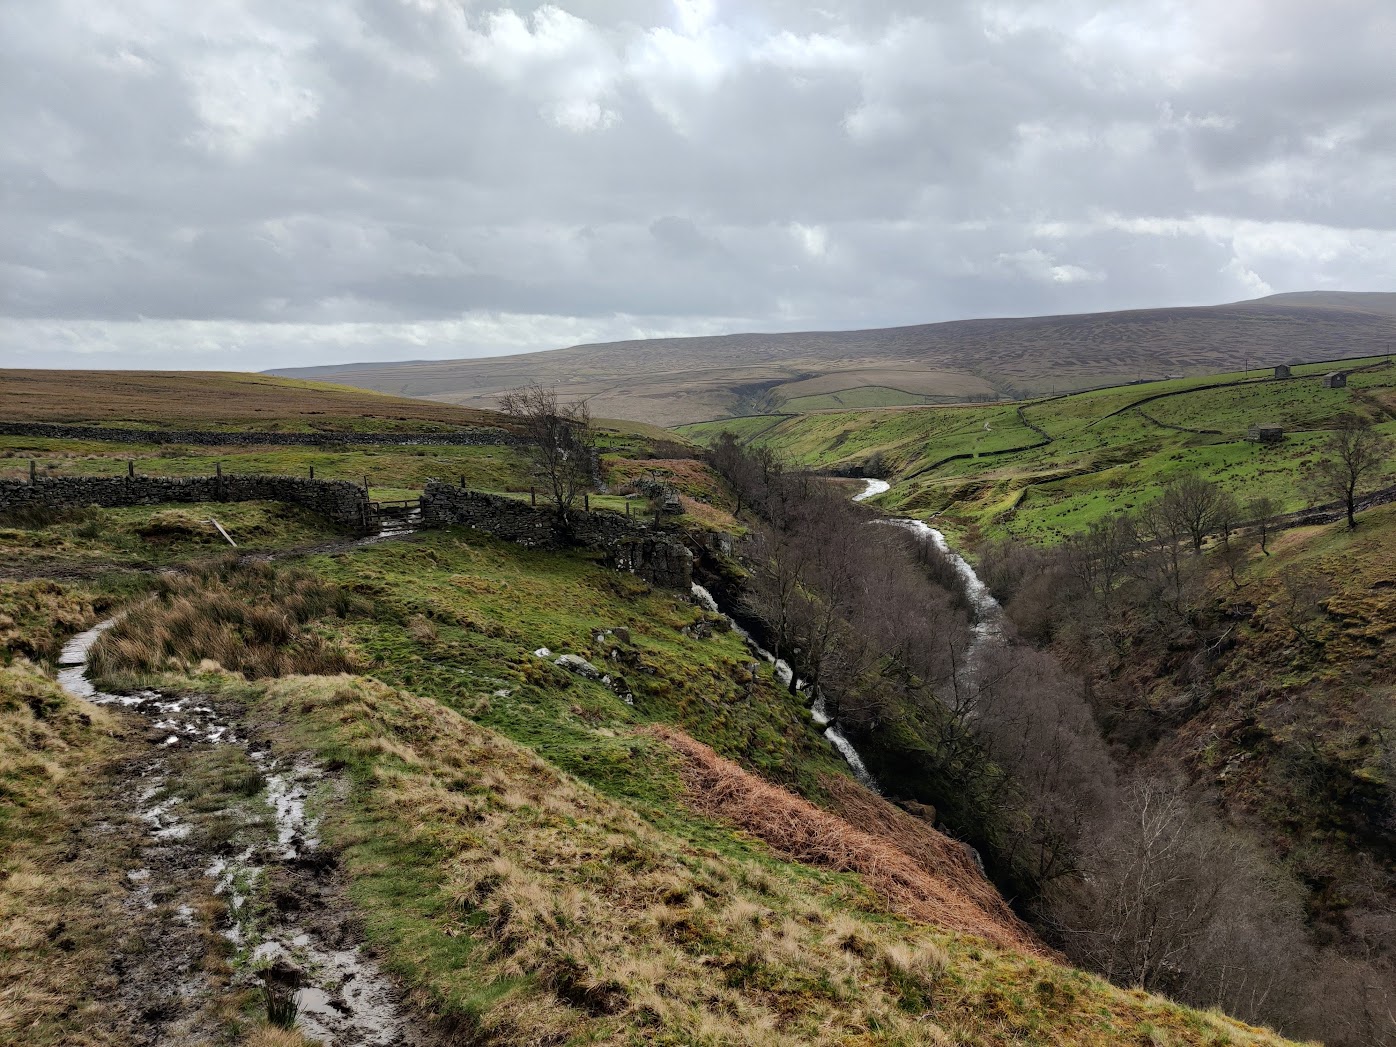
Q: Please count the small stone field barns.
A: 3